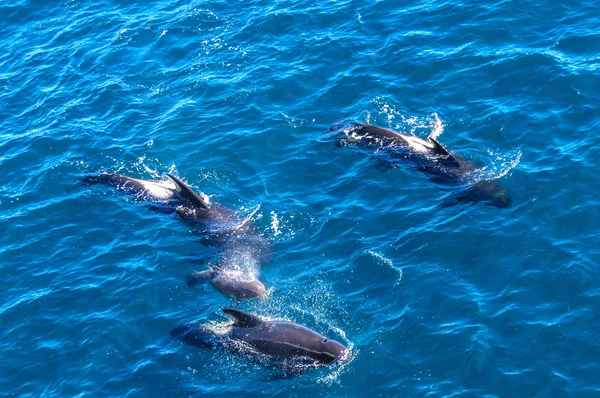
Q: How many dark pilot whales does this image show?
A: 4